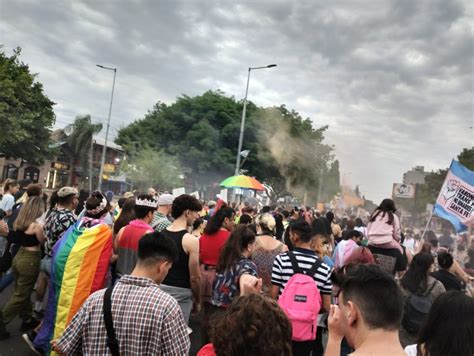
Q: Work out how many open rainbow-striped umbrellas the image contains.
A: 1